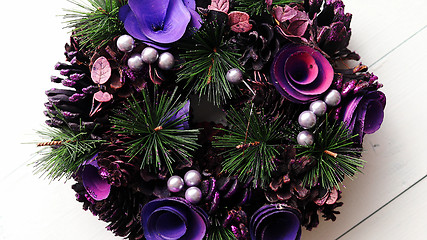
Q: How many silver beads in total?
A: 12